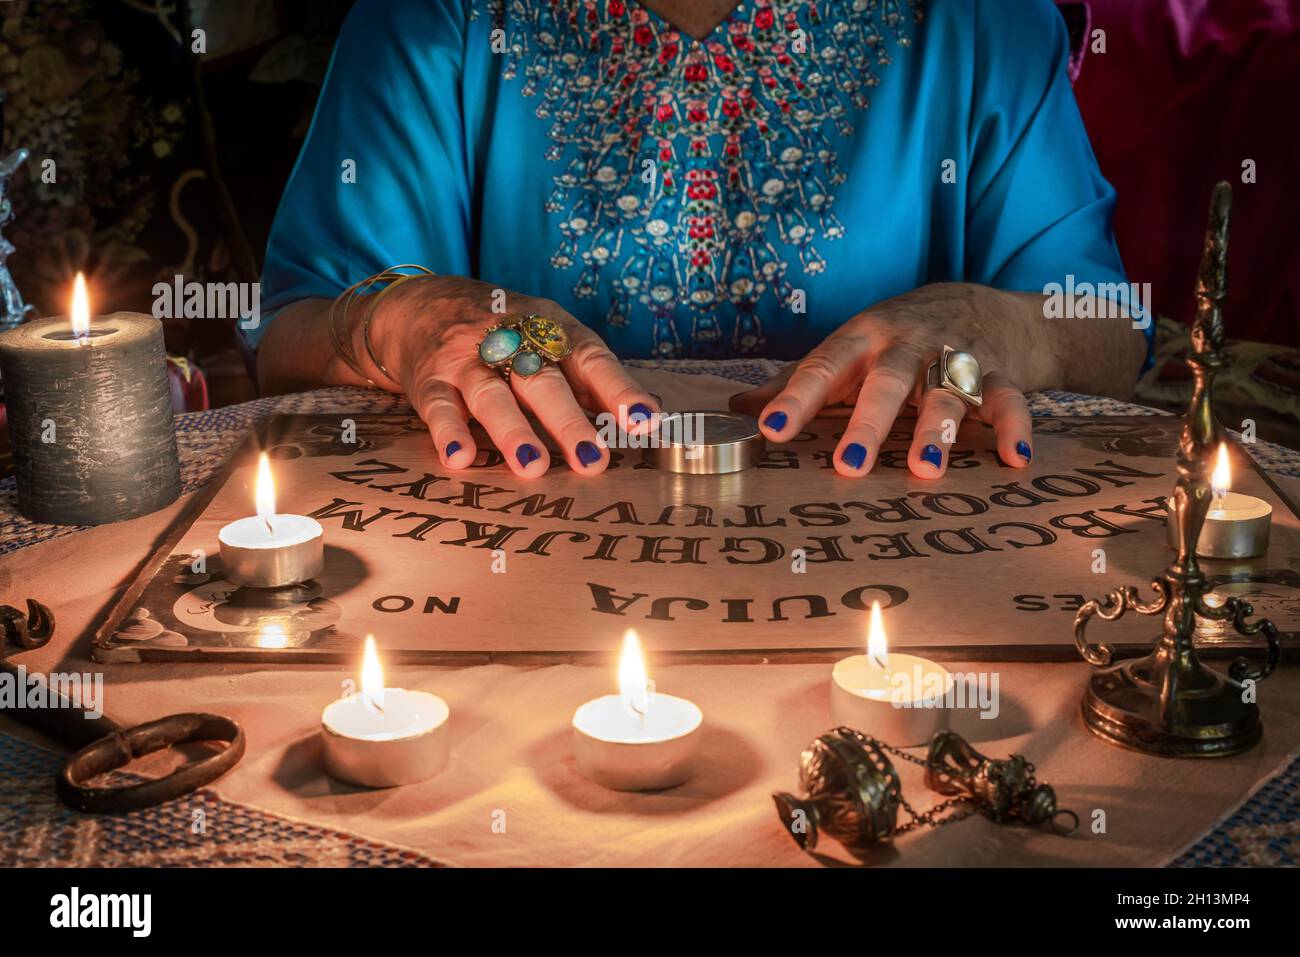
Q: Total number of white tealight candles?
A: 5